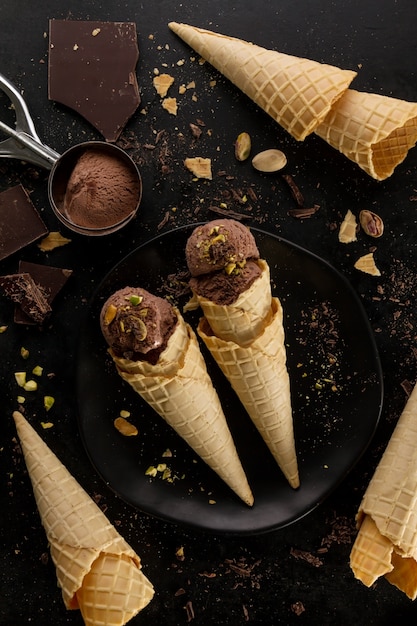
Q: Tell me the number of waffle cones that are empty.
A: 6